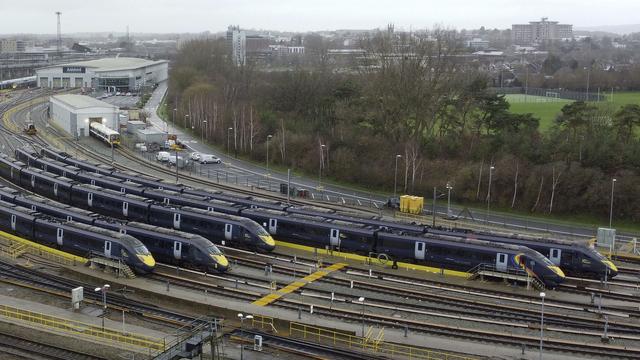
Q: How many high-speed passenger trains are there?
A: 5